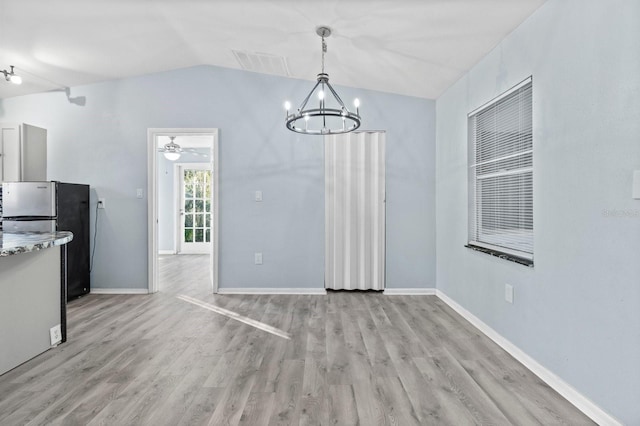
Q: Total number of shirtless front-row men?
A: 0